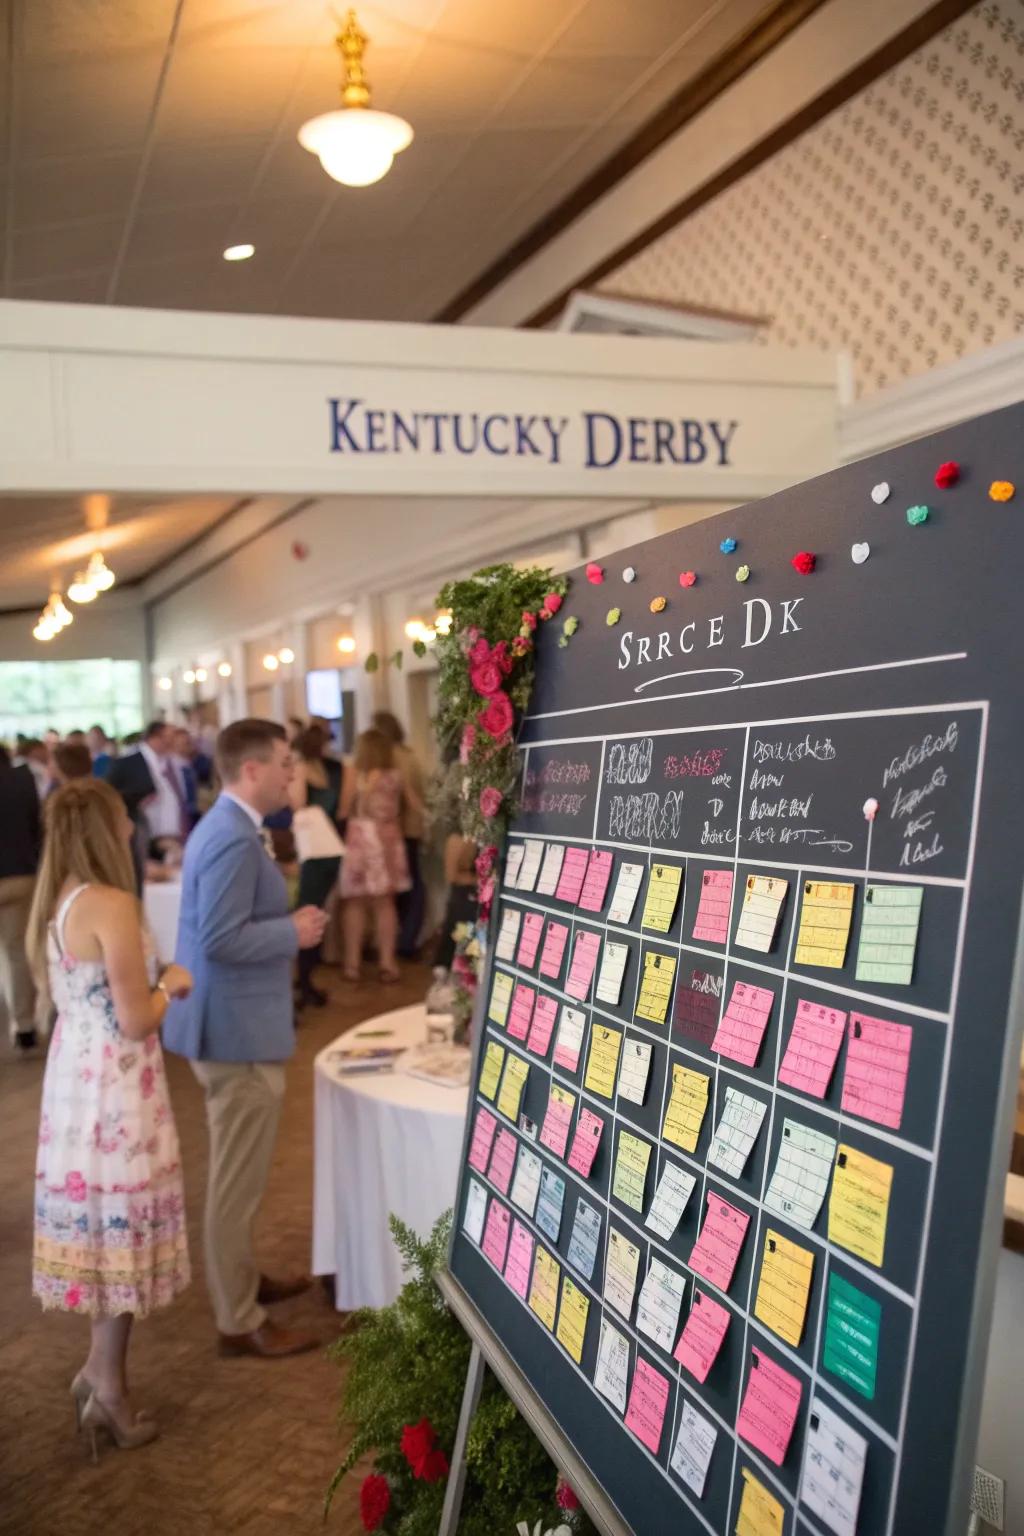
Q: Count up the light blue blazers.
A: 1